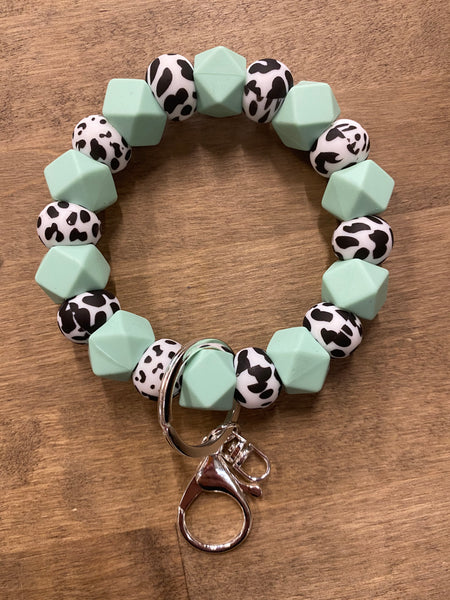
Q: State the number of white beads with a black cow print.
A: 10